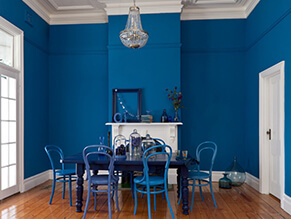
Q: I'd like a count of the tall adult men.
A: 0